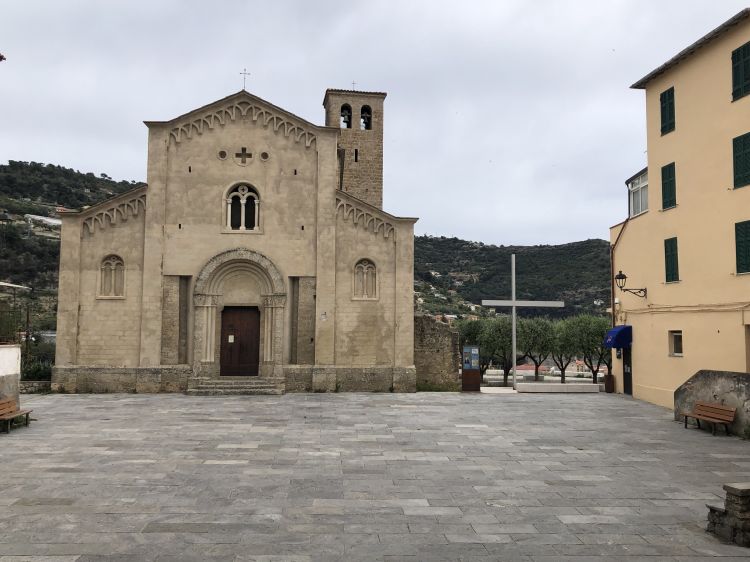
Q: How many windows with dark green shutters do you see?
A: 6